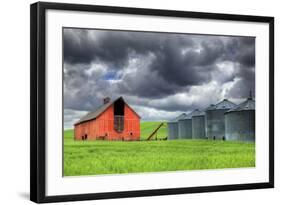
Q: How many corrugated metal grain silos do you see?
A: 5